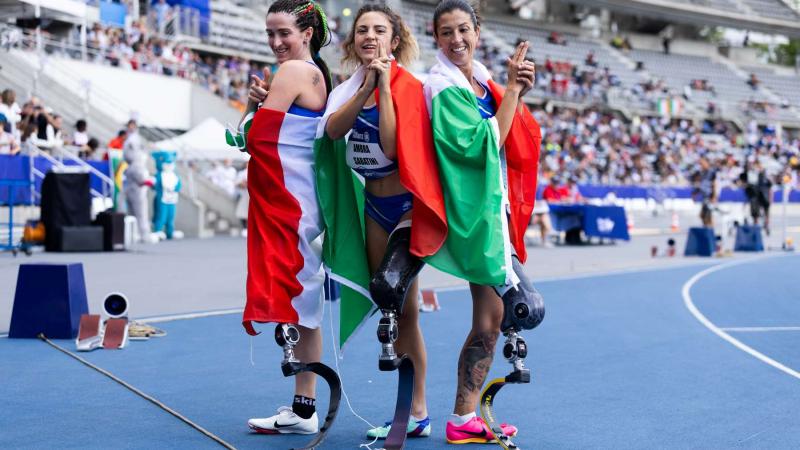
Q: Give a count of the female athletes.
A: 3